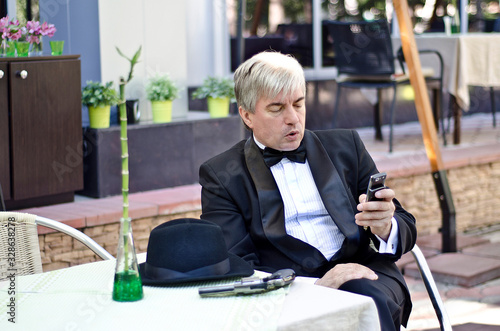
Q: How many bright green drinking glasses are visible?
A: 3